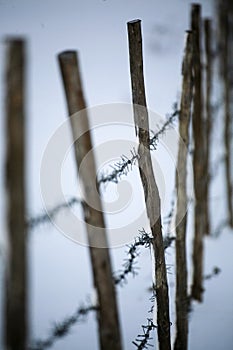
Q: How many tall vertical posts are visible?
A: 7